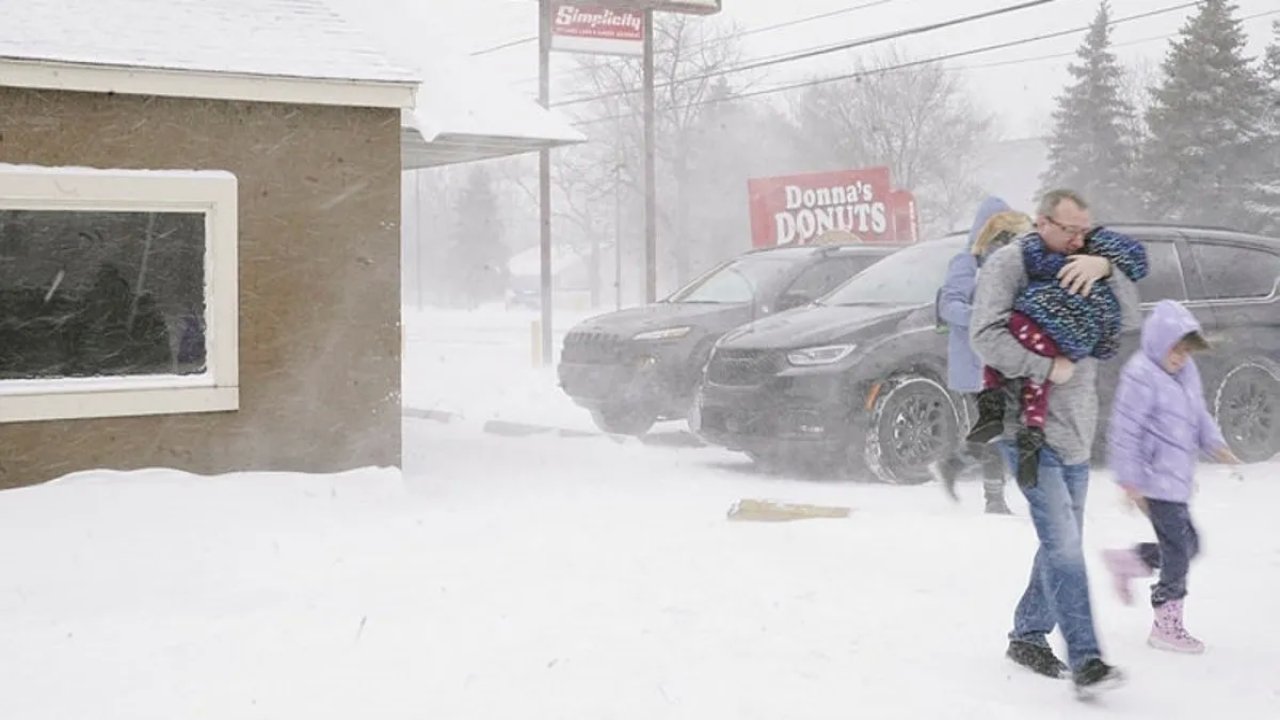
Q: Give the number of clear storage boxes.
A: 0